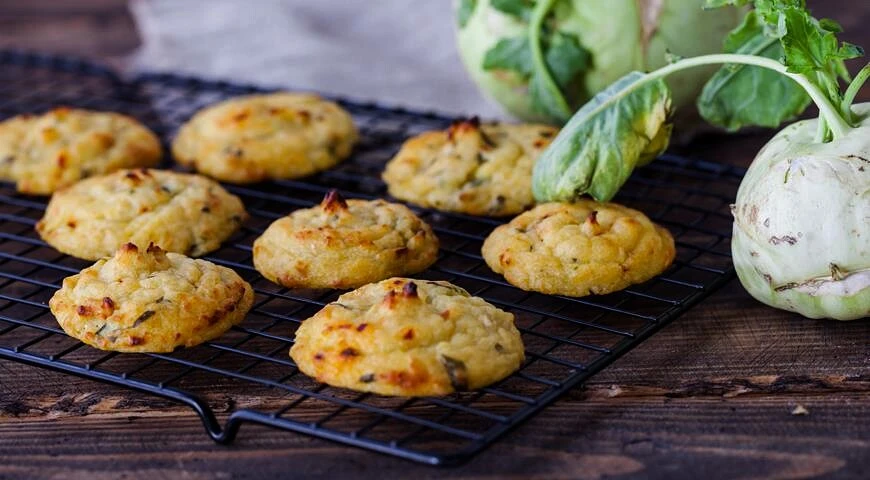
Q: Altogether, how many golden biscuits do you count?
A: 8